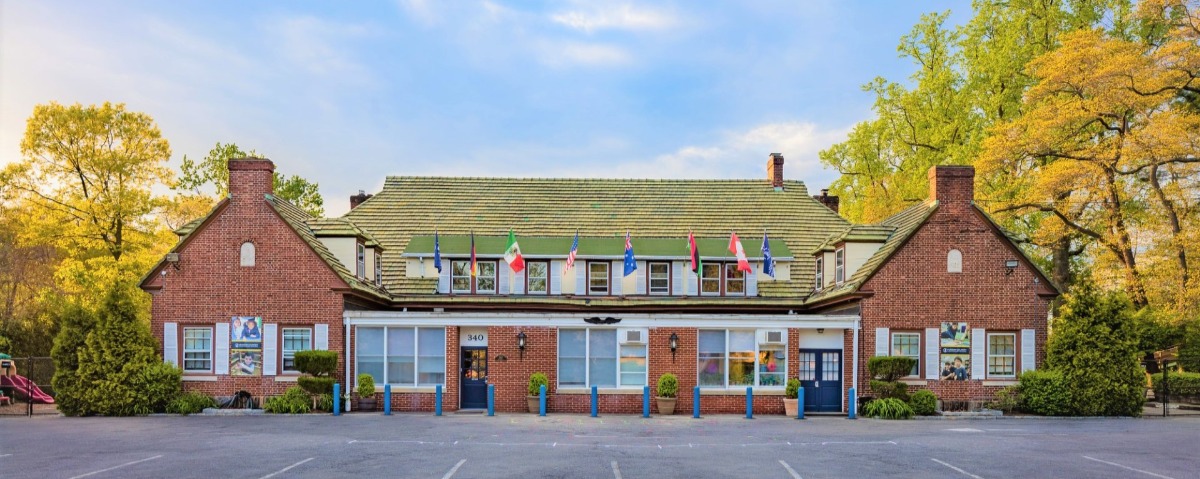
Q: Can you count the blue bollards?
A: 11